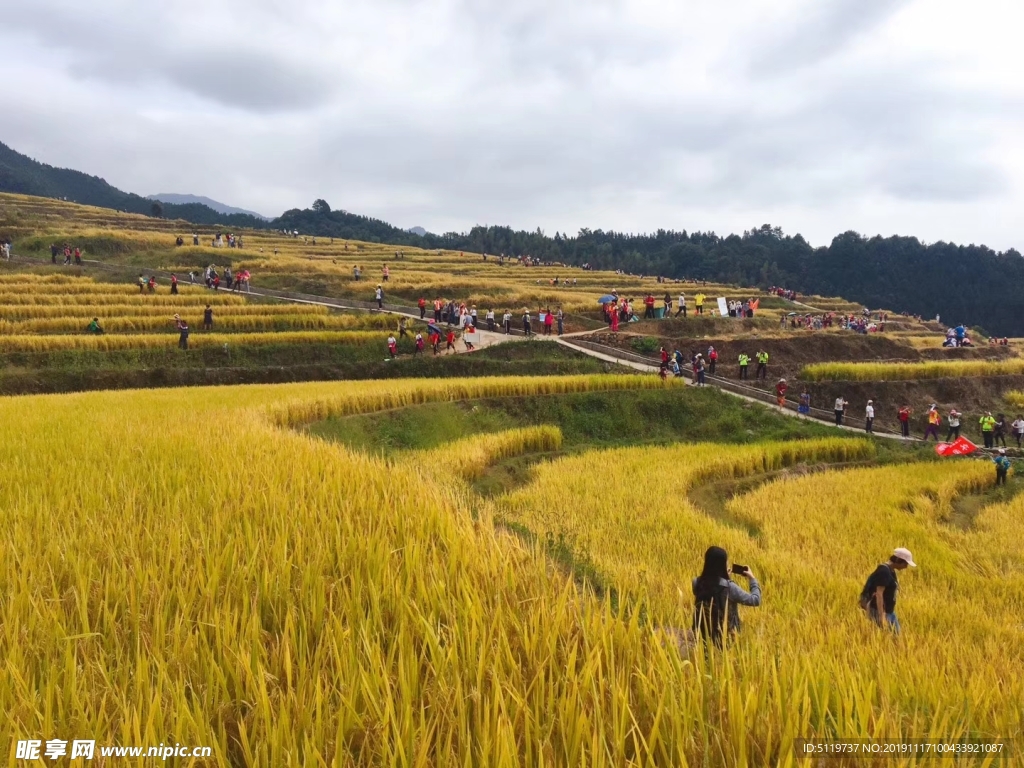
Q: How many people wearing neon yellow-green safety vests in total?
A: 3